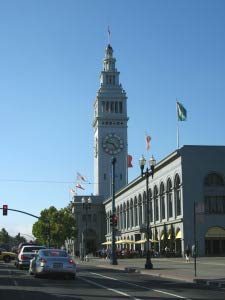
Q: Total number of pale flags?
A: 3